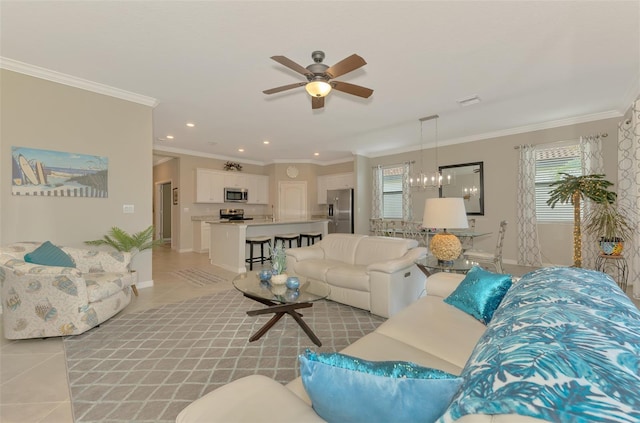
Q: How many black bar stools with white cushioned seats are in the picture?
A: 3